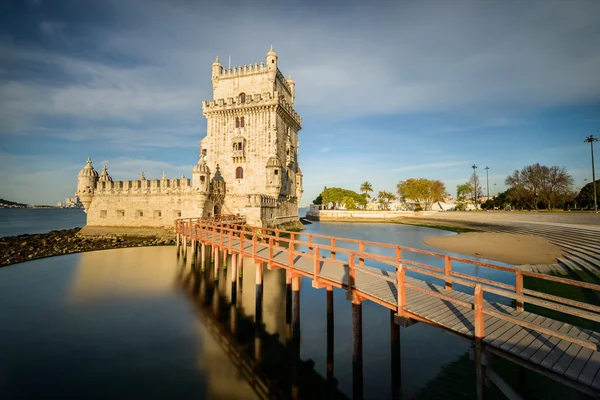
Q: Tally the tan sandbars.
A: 1